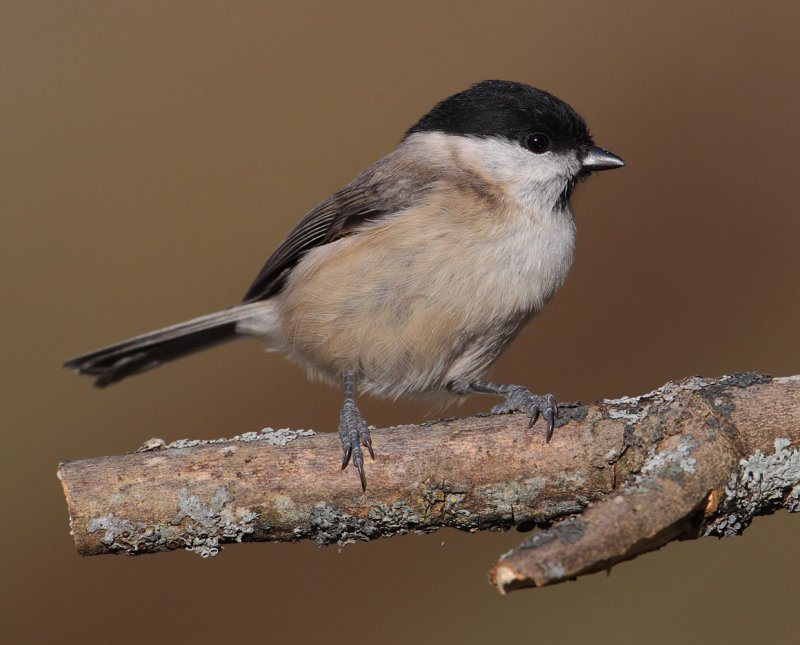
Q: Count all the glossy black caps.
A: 1